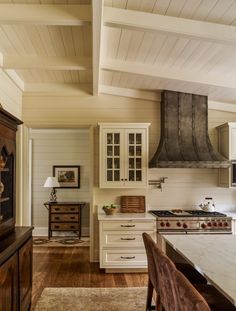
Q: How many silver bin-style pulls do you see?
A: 3